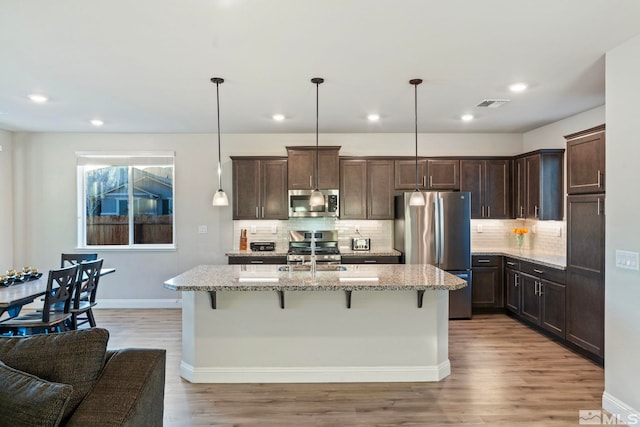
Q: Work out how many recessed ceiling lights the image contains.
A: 6